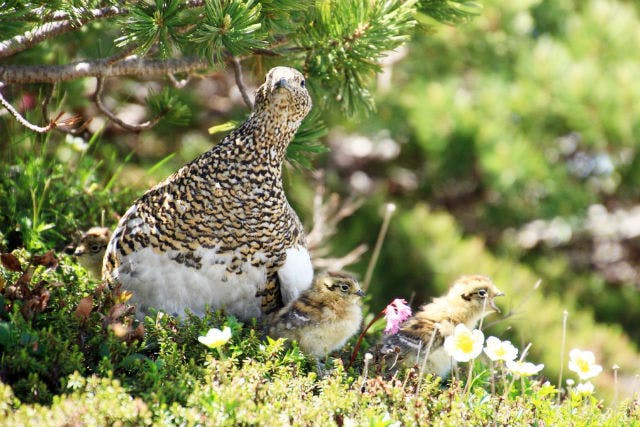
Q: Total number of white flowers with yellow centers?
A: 5